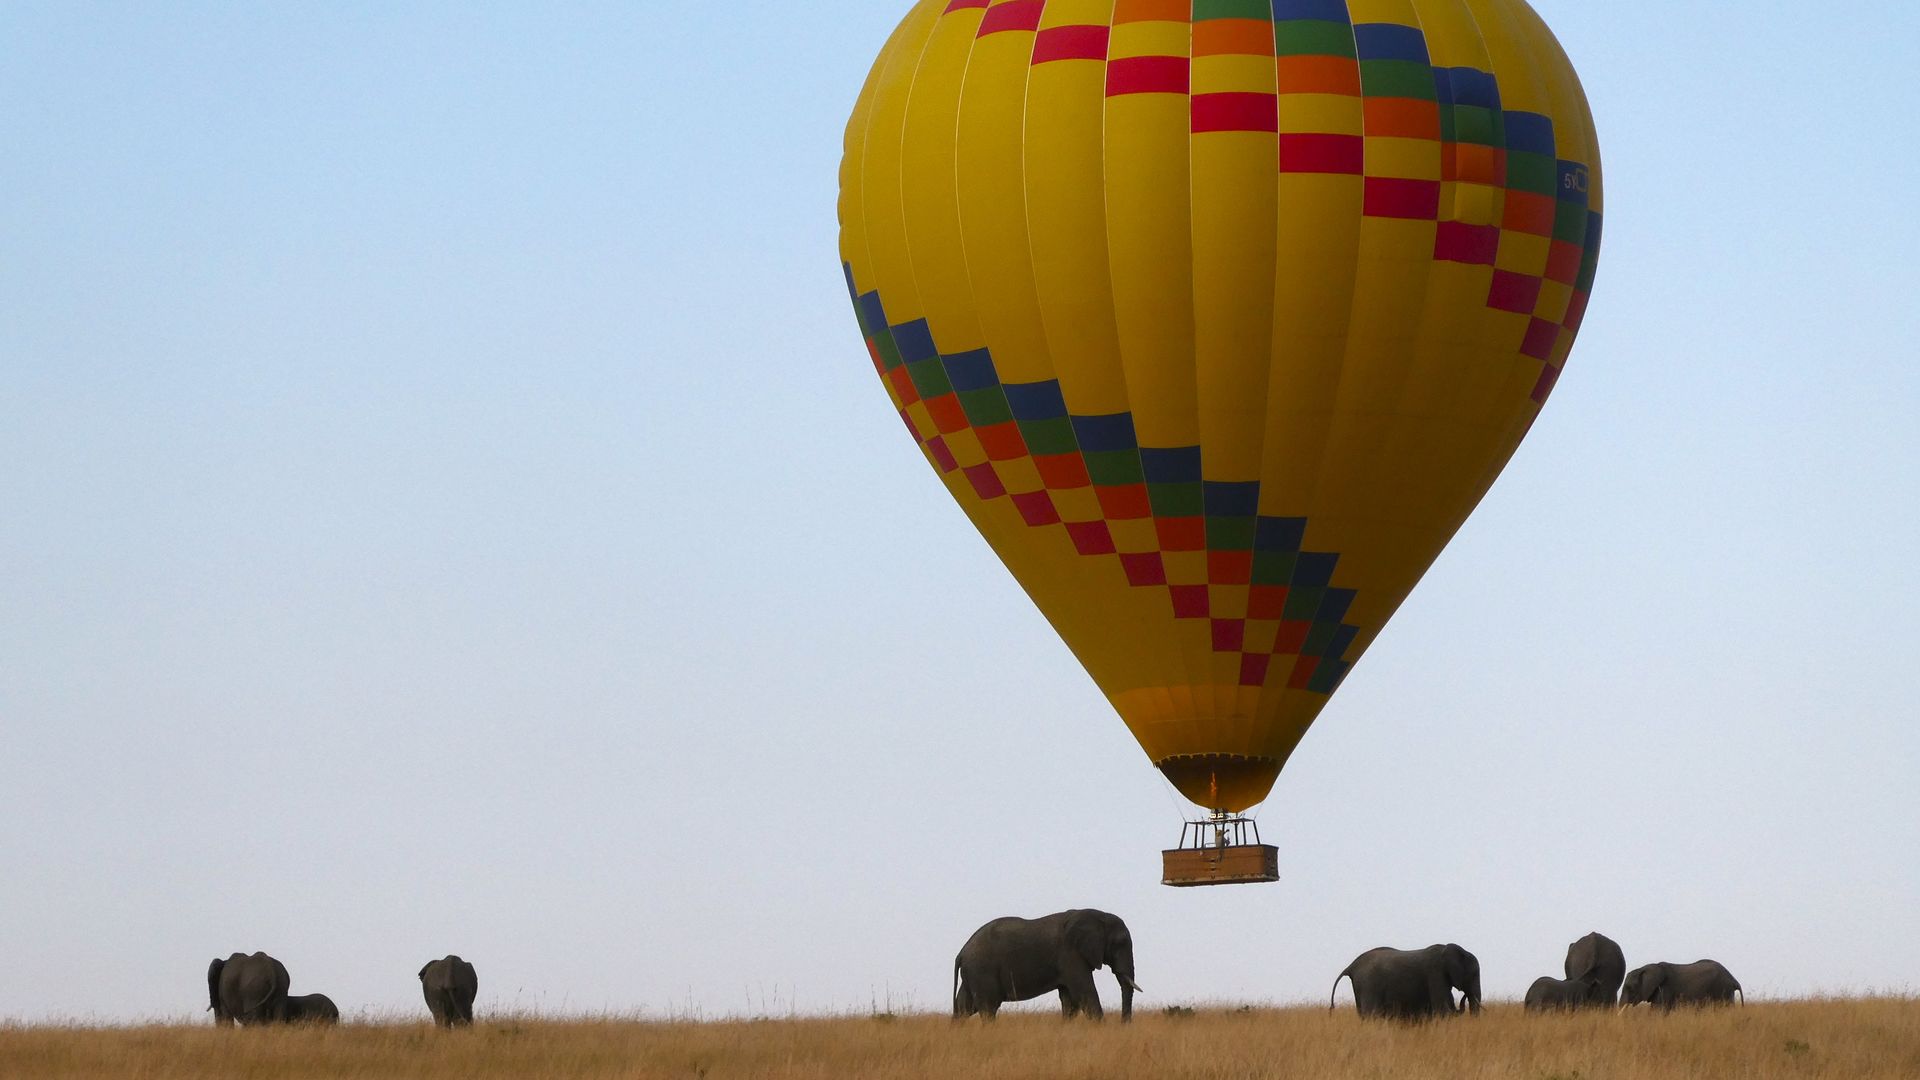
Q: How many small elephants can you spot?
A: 2